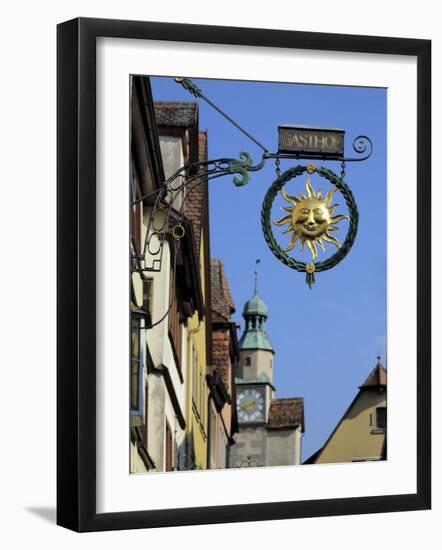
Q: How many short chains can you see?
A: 2